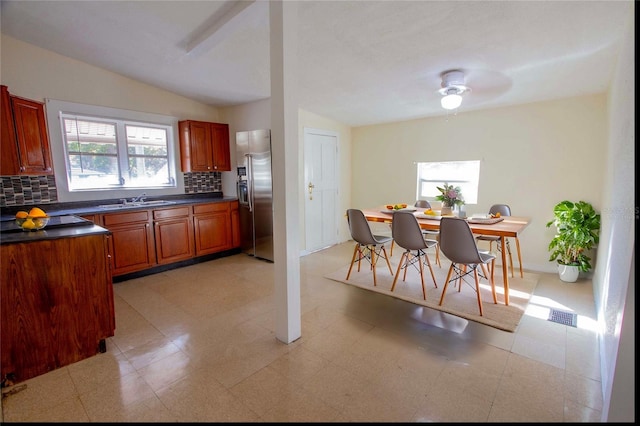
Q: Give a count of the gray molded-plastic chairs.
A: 5